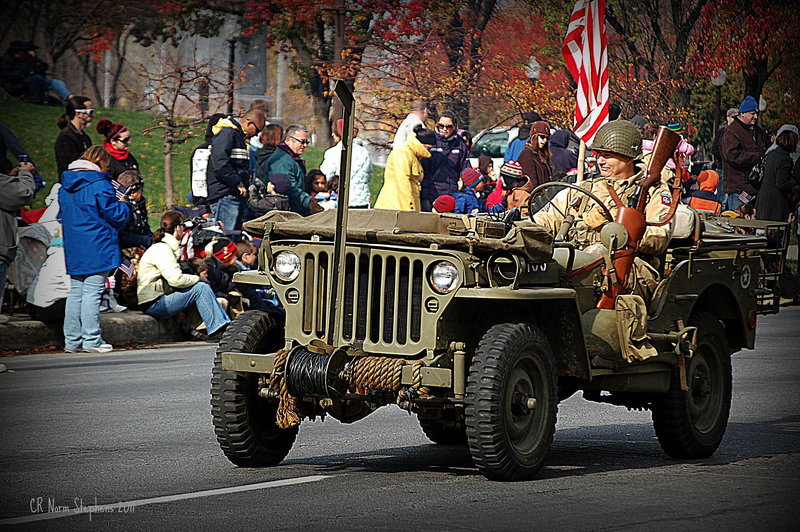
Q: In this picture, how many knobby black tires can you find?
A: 4